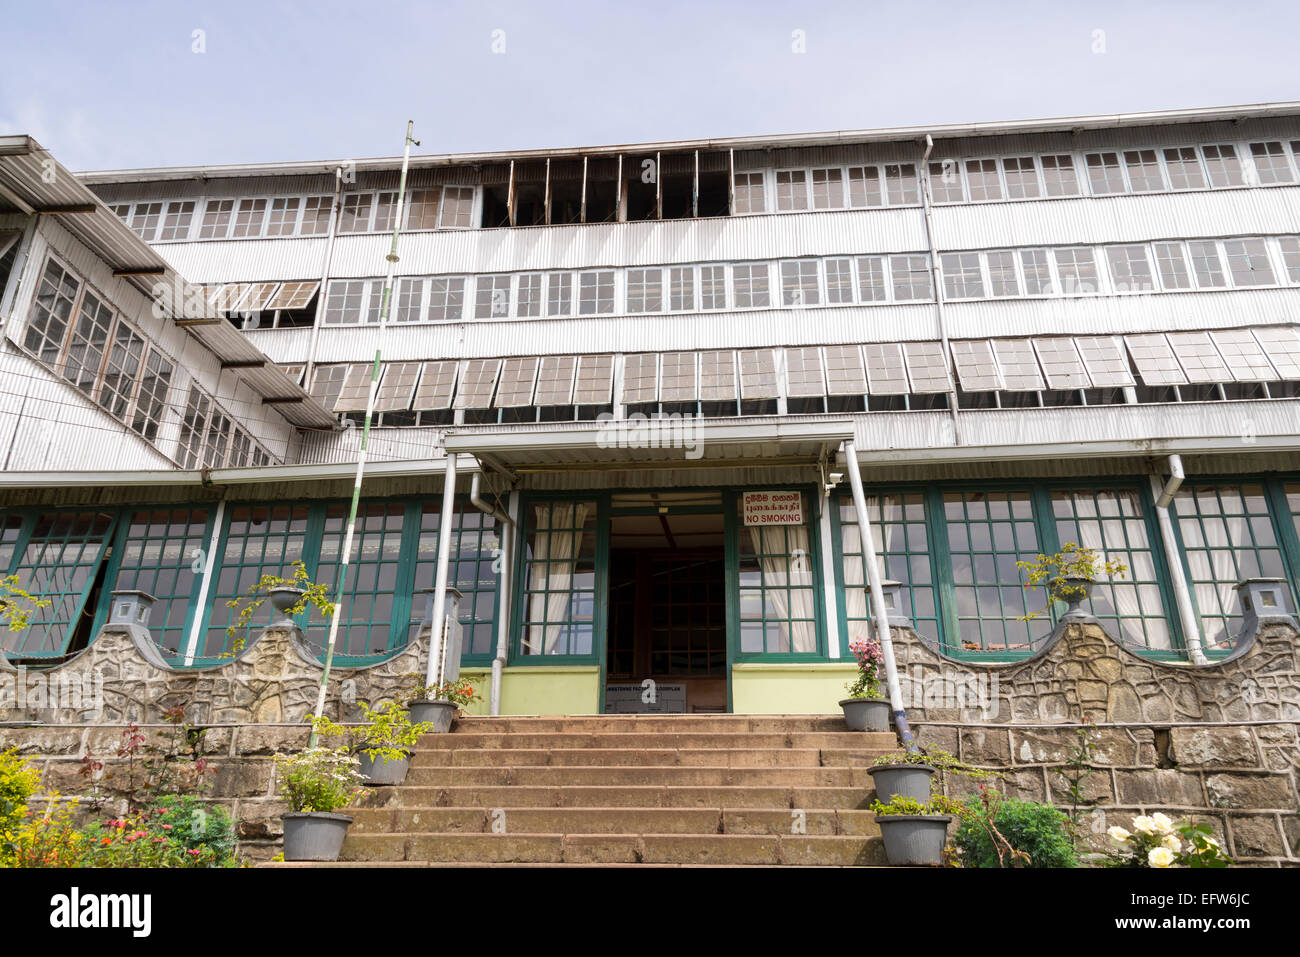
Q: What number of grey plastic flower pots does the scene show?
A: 6